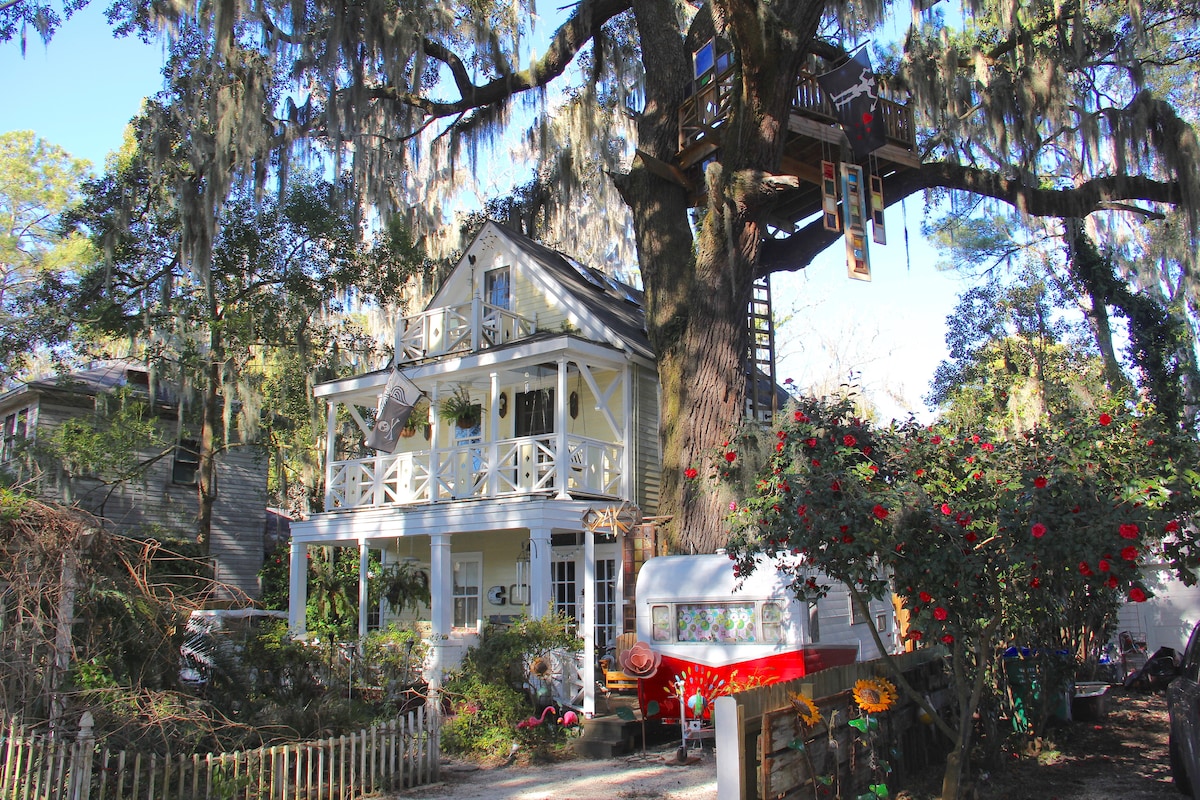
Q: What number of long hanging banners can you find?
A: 3